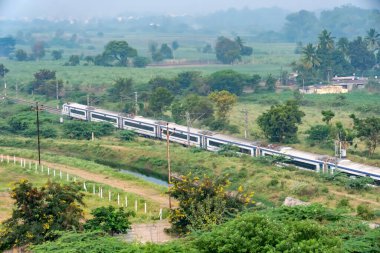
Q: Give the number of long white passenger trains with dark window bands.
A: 1